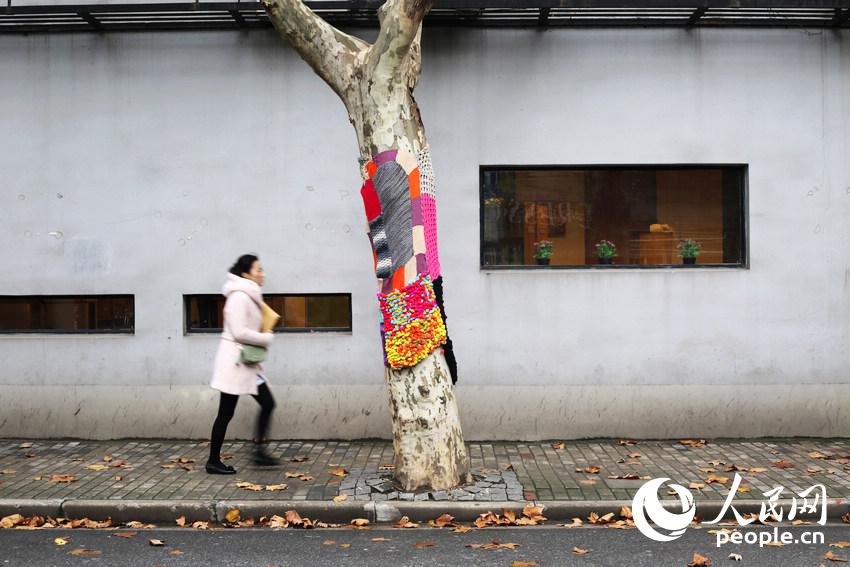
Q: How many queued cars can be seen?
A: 0